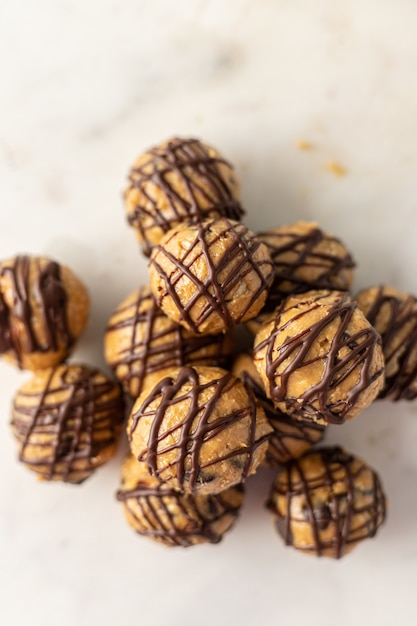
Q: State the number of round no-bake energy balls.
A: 12